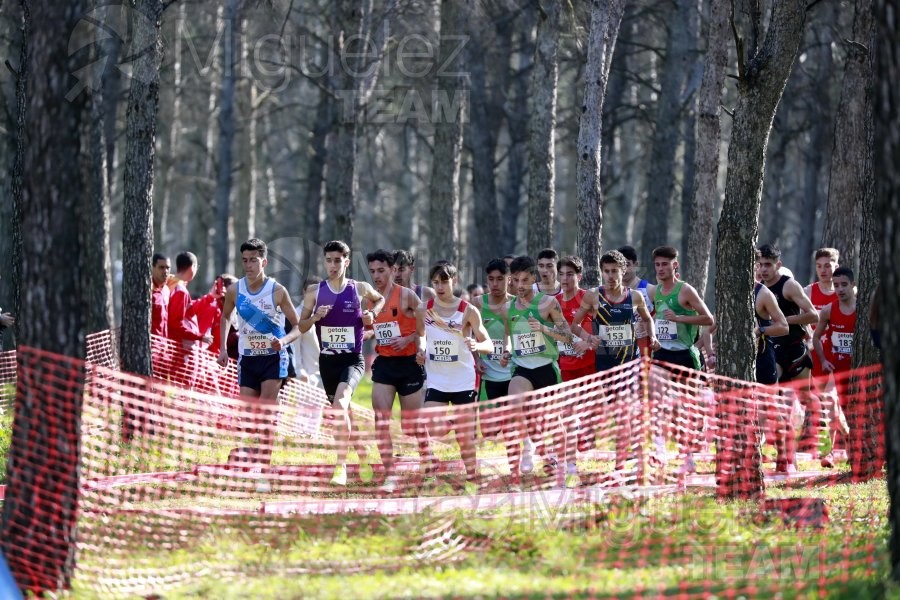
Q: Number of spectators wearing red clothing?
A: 3